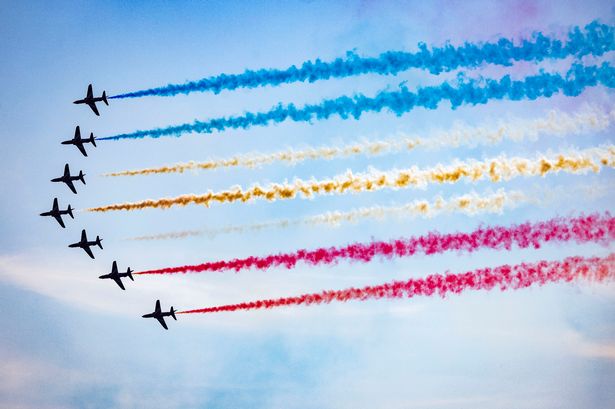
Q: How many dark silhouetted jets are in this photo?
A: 7